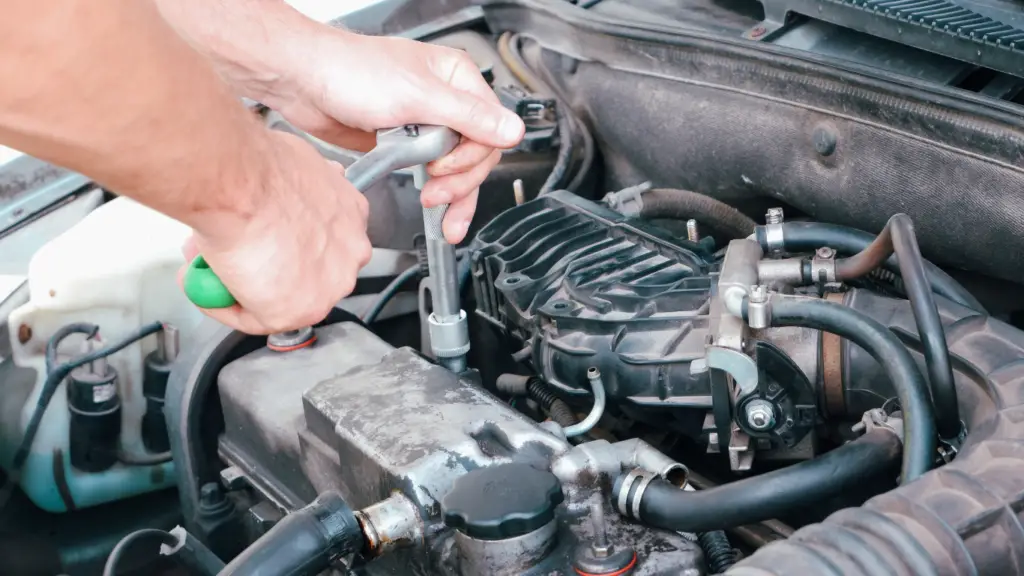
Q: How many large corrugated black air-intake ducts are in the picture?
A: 1